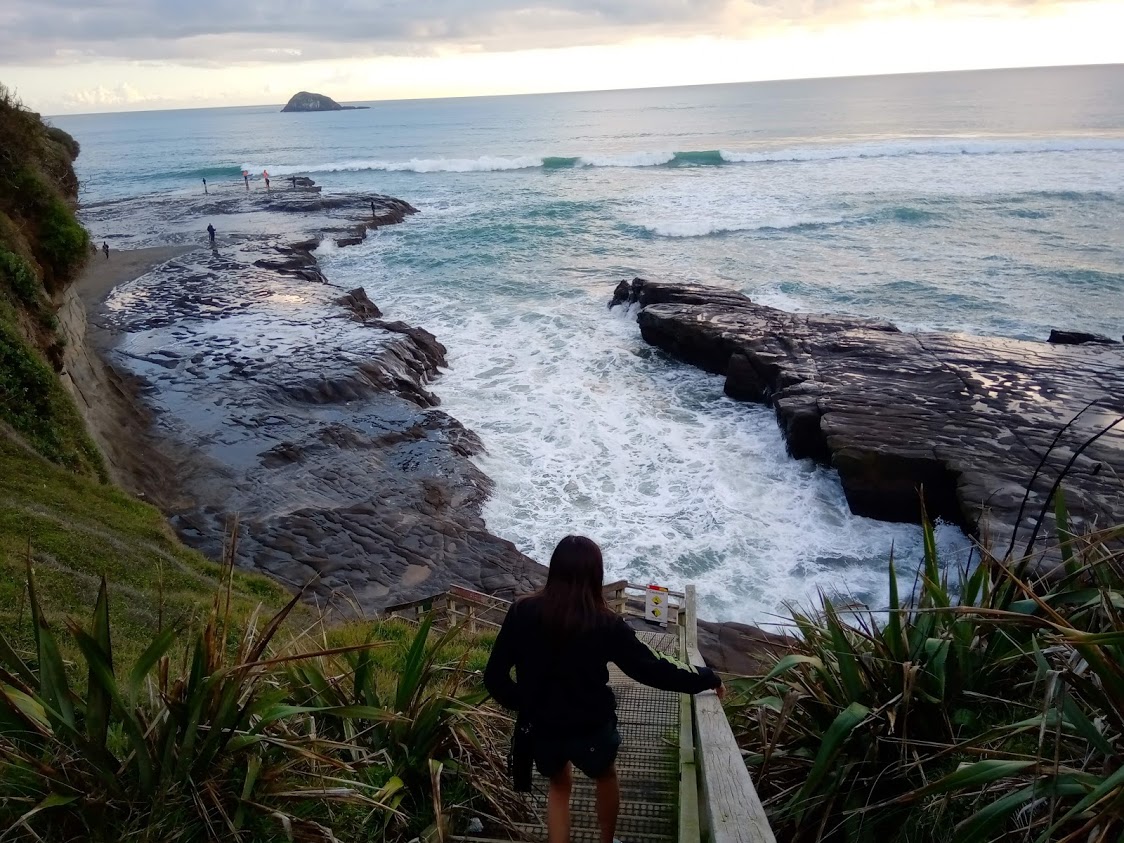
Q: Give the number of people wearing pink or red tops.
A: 2